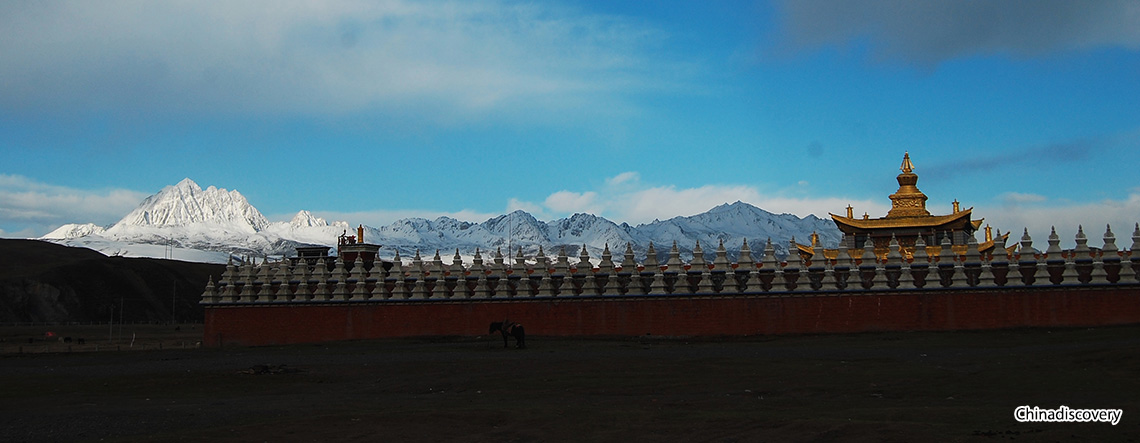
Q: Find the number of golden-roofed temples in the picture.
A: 1